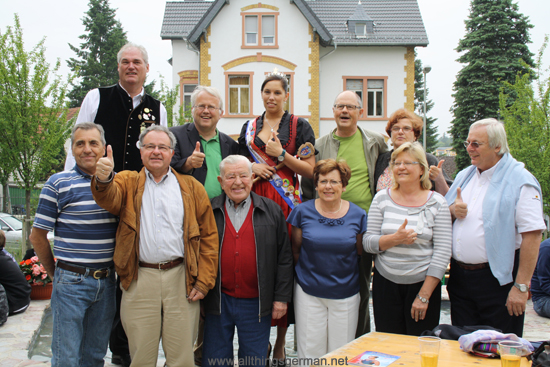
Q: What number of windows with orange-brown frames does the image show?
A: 5